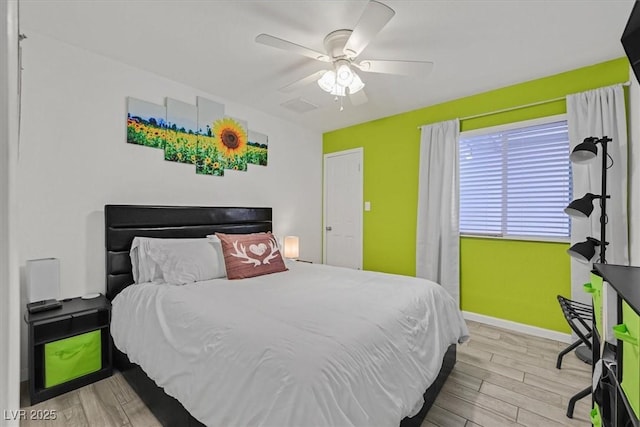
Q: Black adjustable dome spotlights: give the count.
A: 3